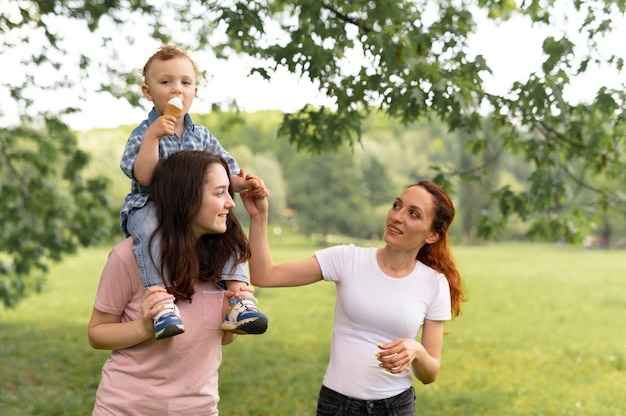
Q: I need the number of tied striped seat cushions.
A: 0